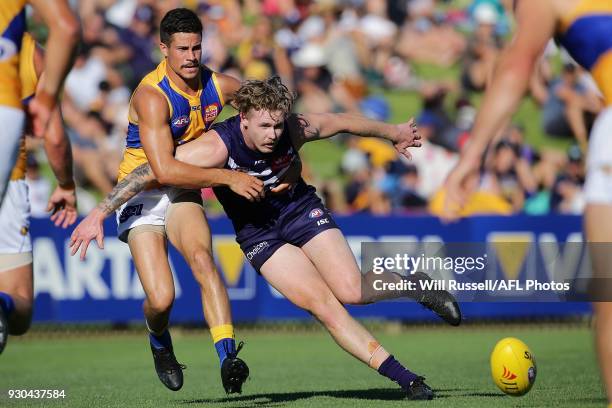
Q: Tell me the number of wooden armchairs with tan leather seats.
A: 0